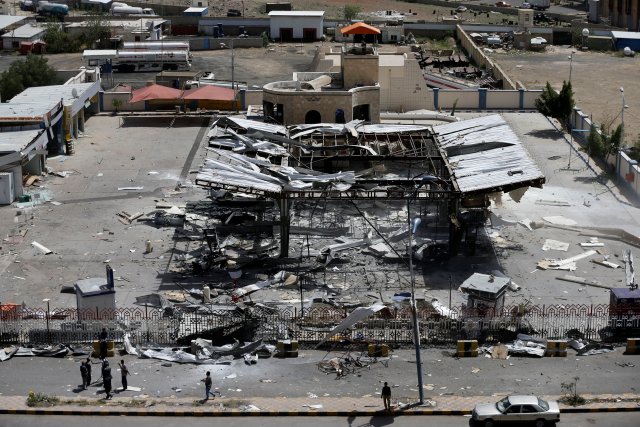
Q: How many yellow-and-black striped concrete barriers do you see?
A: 6